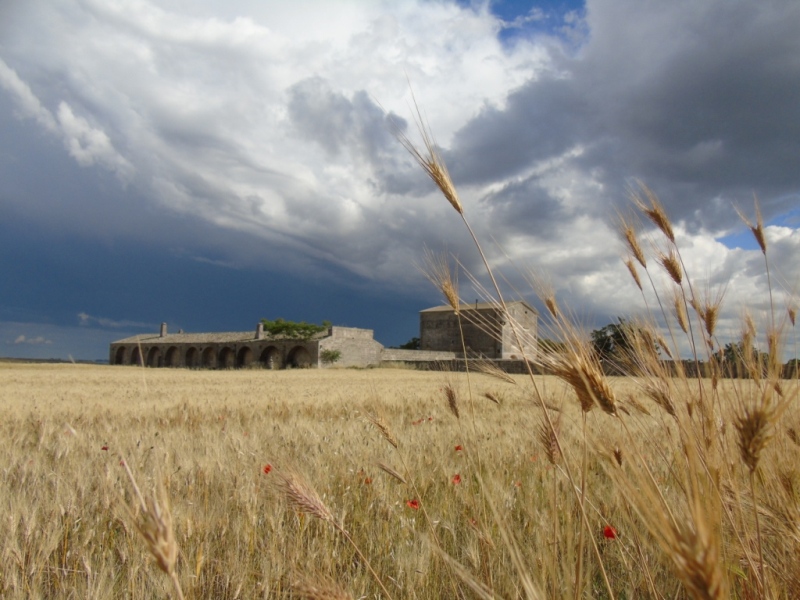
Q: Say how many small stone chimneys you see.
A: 2